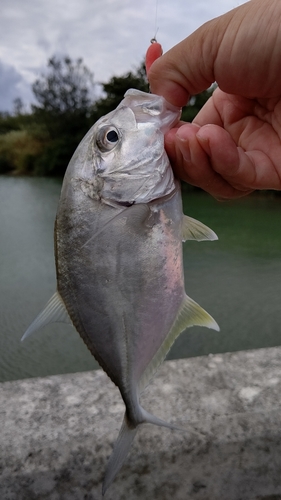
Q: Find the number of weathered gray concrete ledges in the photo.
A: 1